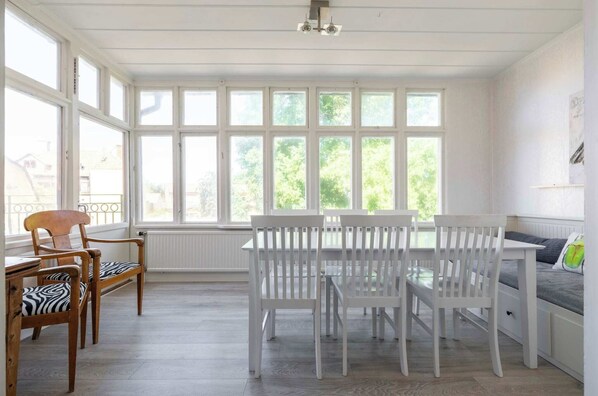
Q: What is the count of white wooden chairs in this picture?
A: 6